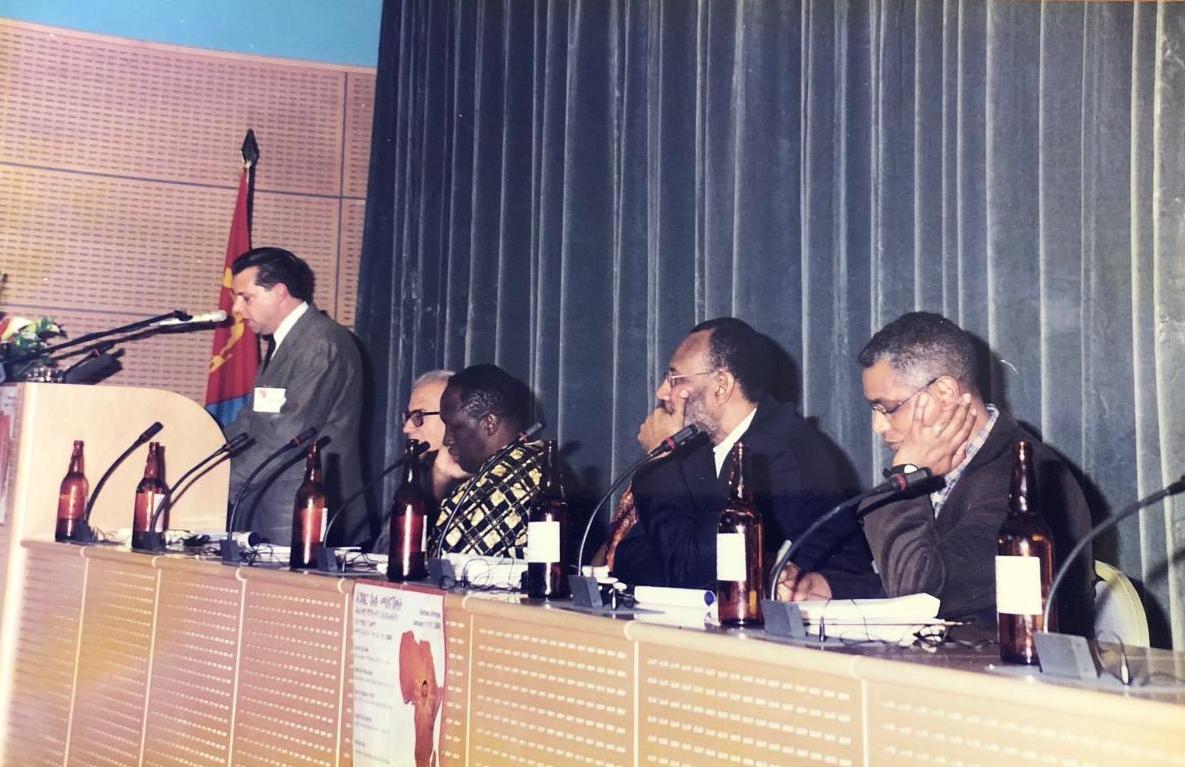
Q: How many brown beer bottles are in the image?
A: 7